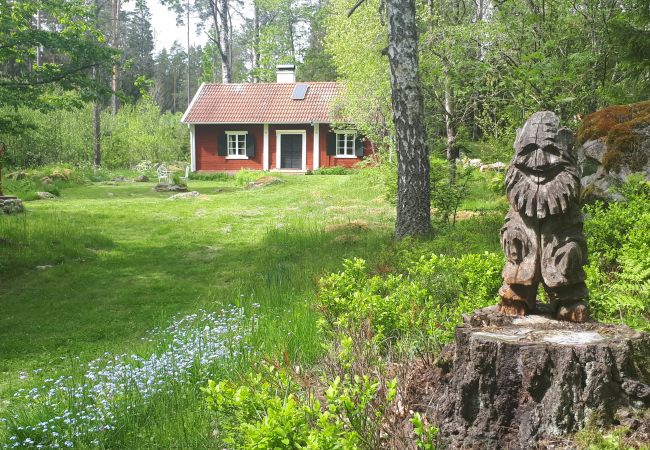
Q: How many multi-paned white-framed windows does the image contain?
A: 2